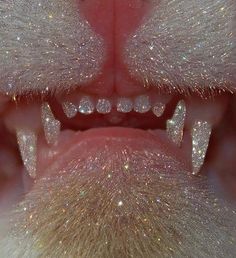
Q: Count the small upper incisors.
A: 6